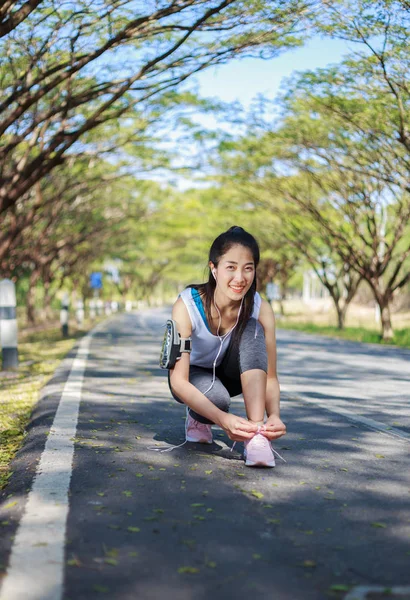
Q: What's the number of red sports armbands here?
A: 0